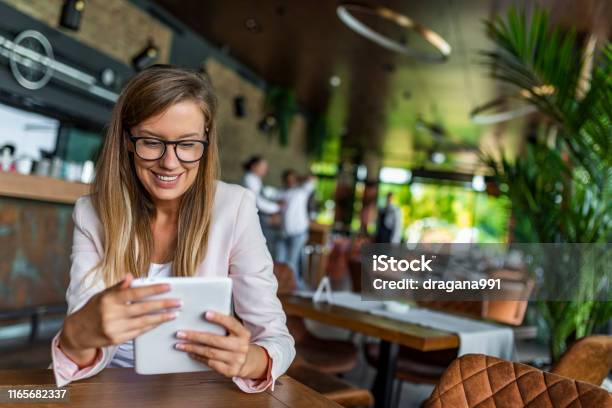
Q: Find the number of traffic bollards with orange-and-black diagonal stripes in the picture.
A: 0